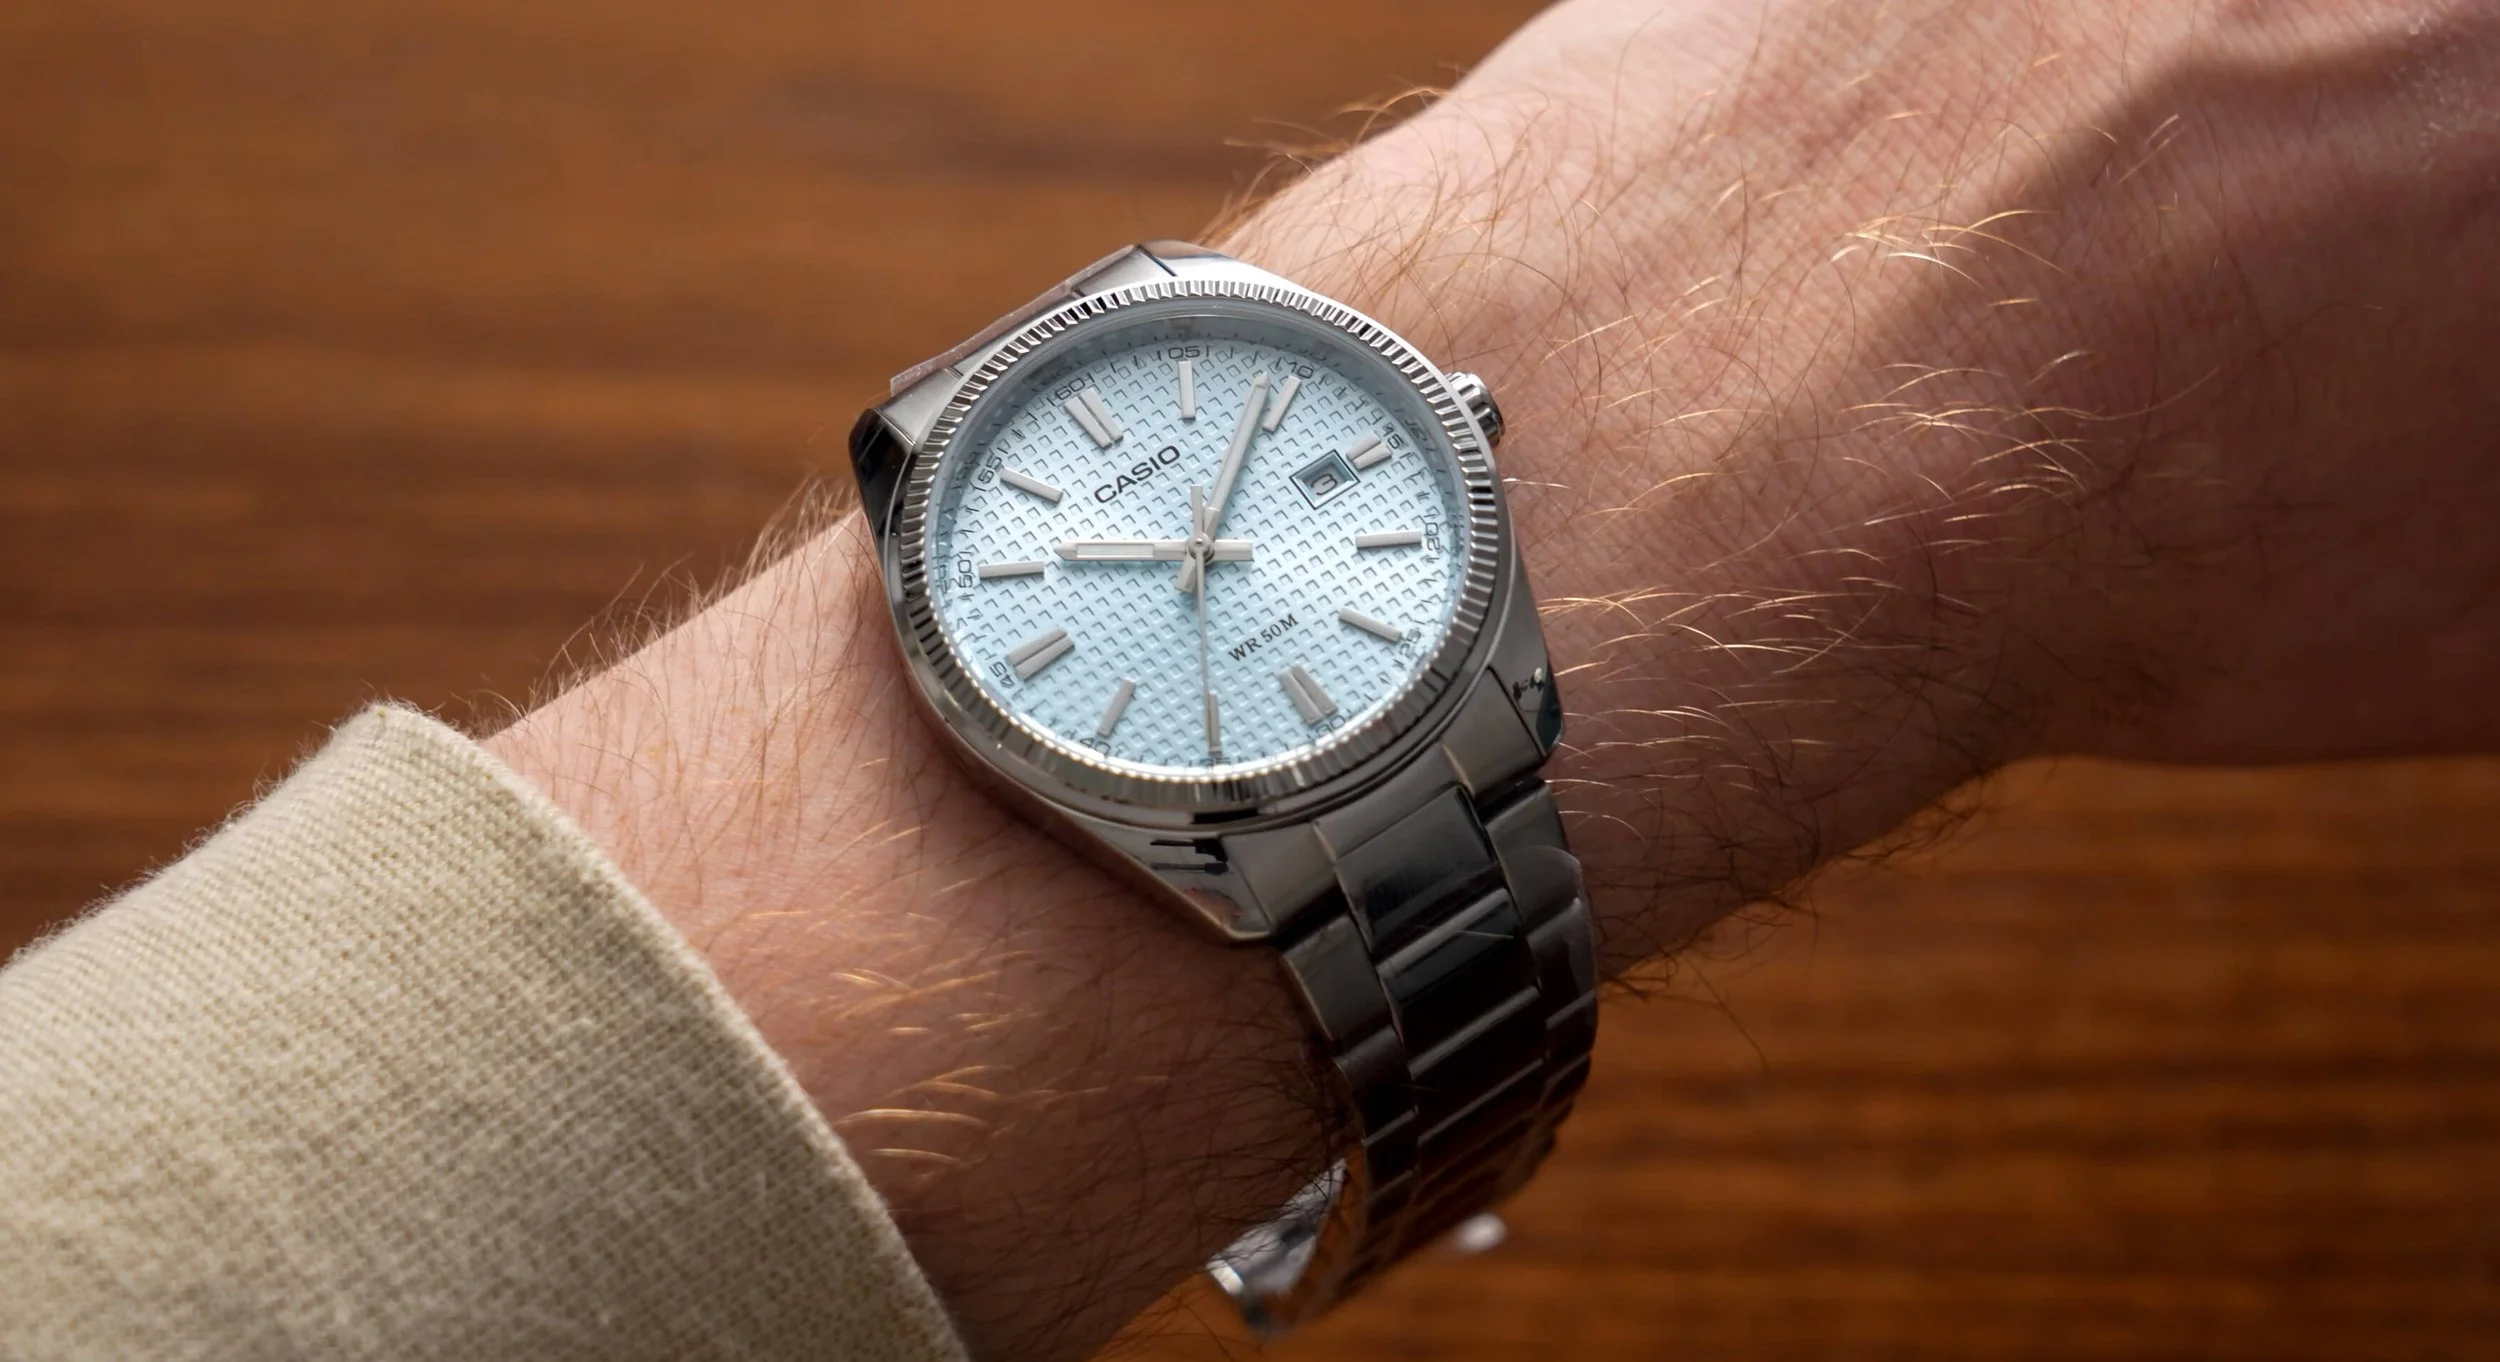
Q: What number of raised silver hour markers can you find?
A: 12